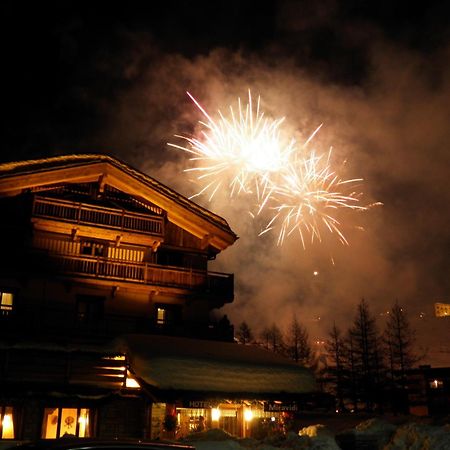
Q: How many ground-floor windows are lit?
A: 2